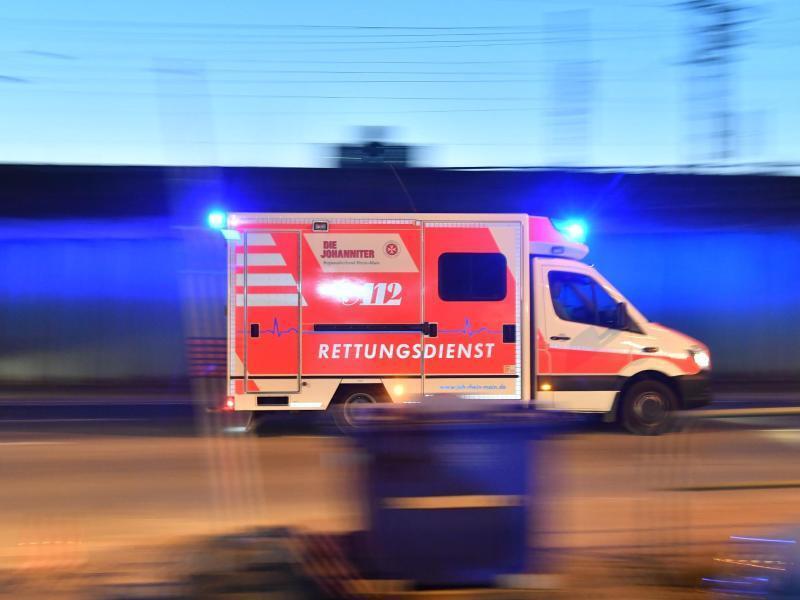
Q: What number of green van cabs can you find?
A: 0